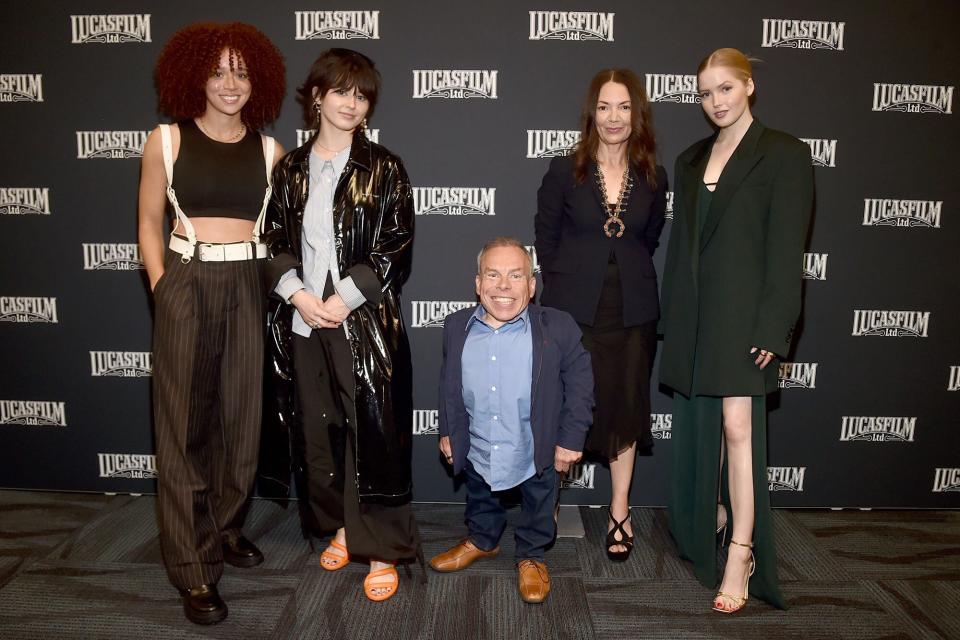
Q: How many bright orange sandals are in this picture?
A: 2